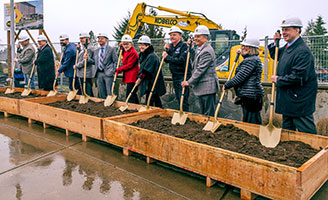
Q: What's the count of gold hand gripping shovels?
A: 11